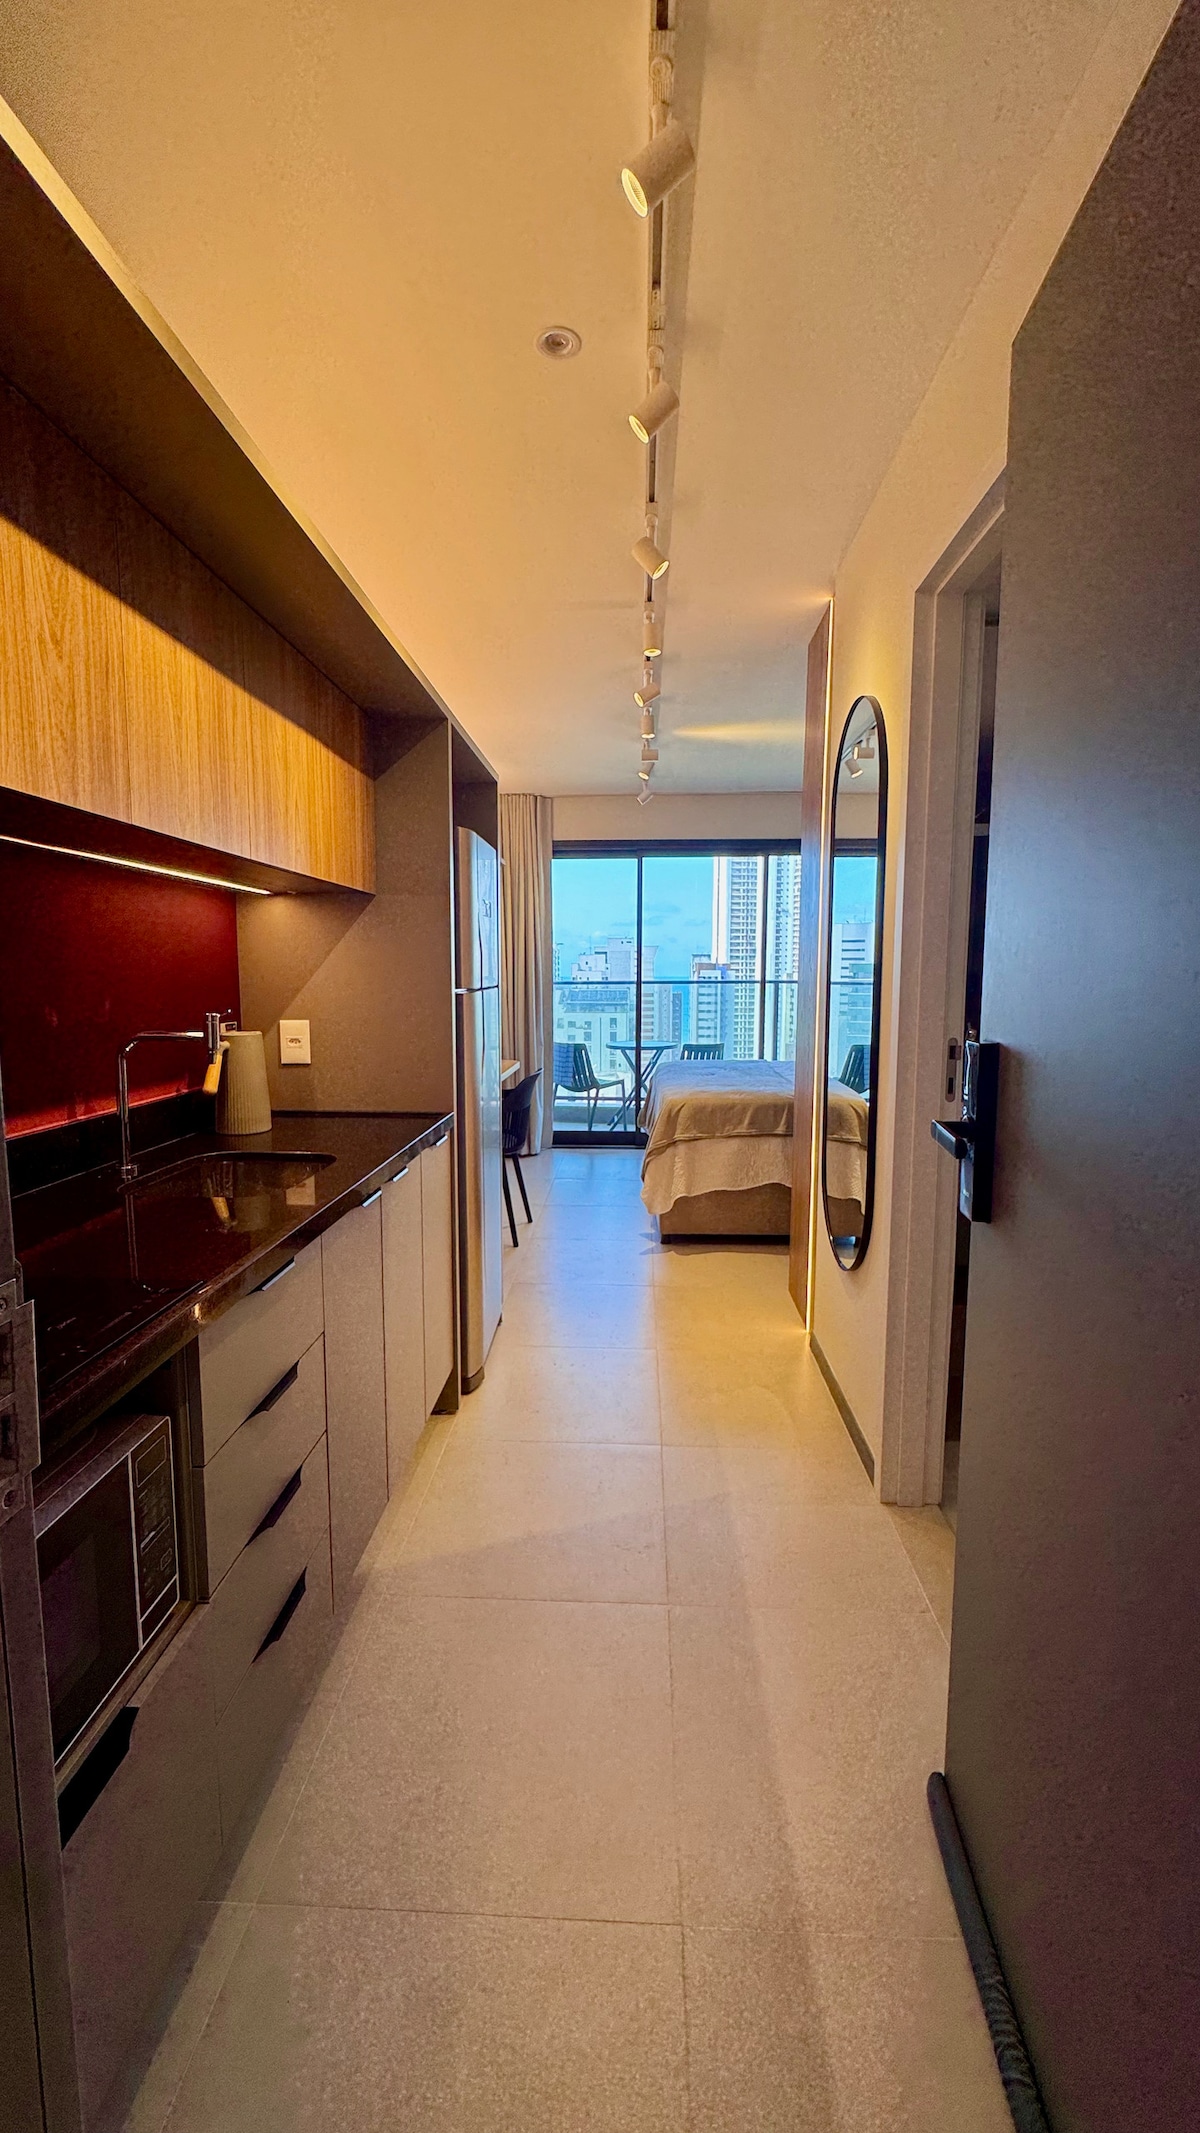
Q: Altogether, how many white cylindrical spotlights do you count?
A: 9